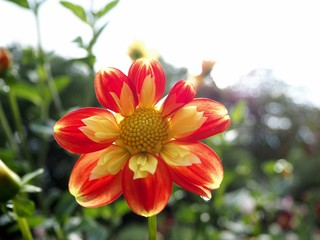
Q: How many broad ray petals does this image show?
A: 8